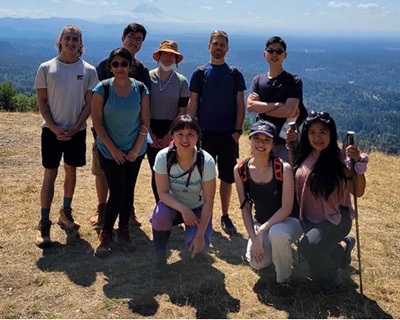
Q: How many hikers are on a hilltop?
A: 9